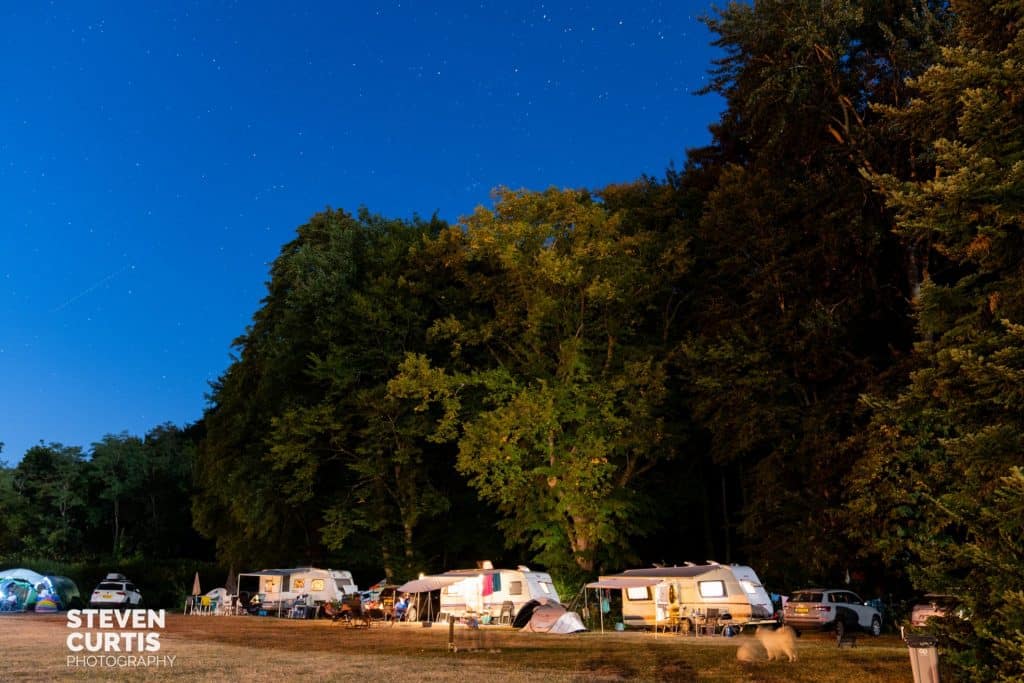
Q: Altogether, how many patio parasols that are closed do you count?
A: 2